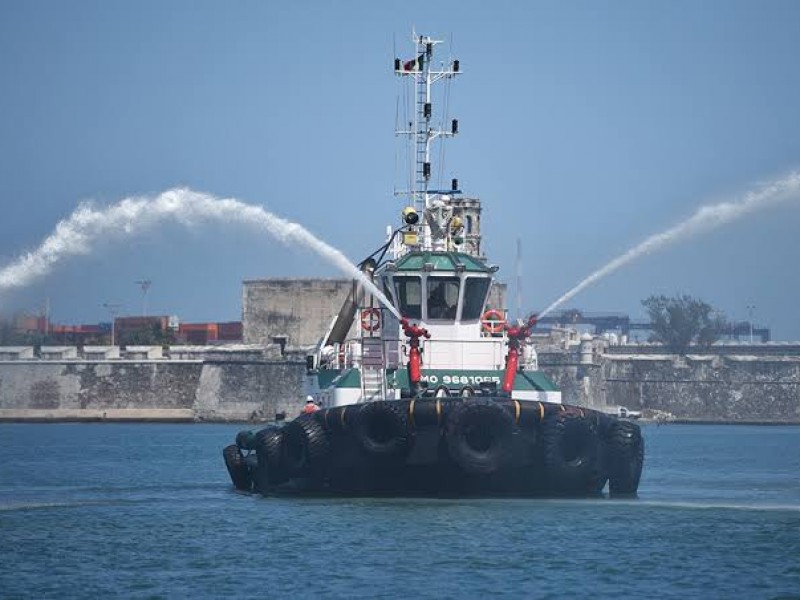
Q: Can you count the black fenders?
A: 7